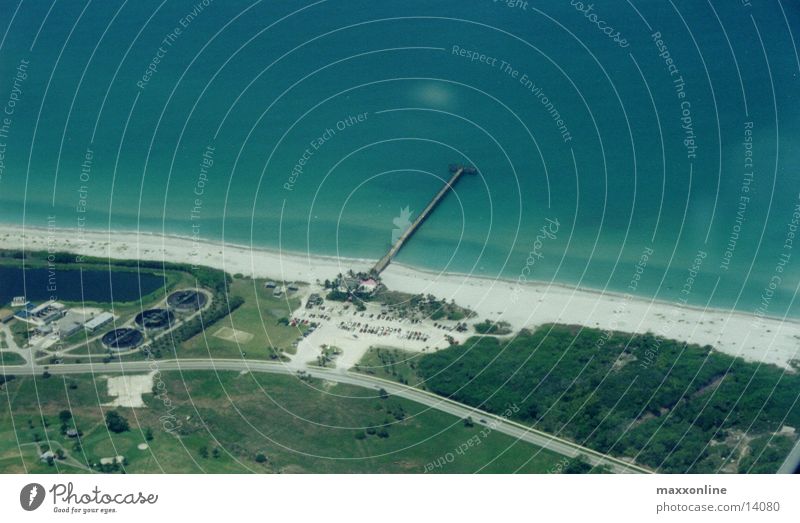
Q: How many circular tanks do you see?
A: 3